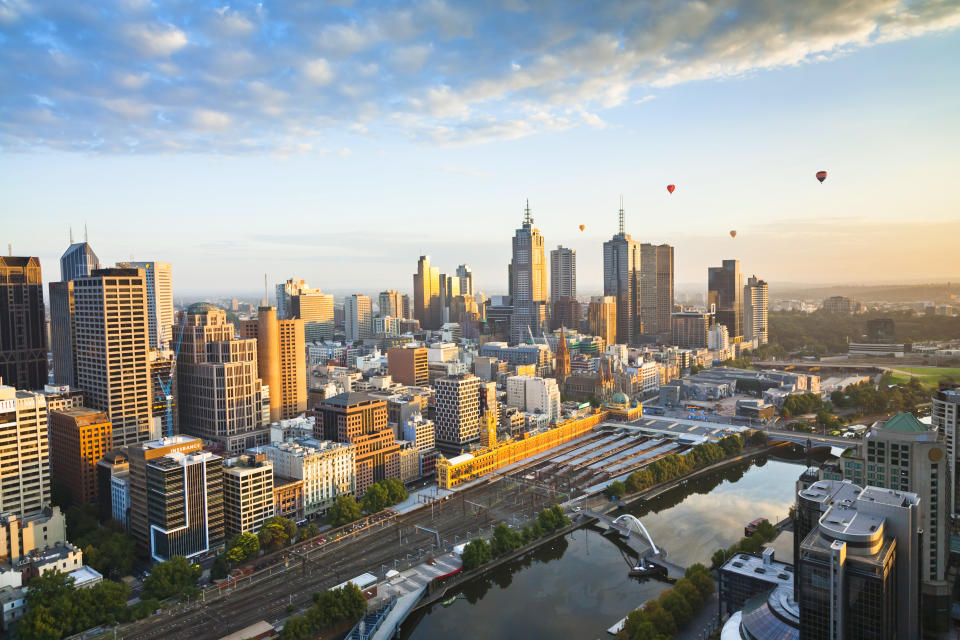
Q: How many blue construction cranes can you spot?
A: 1